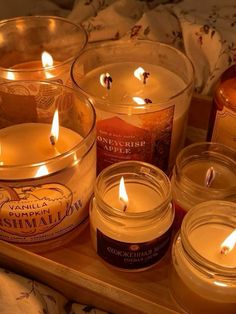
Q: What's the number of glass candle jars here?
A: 7